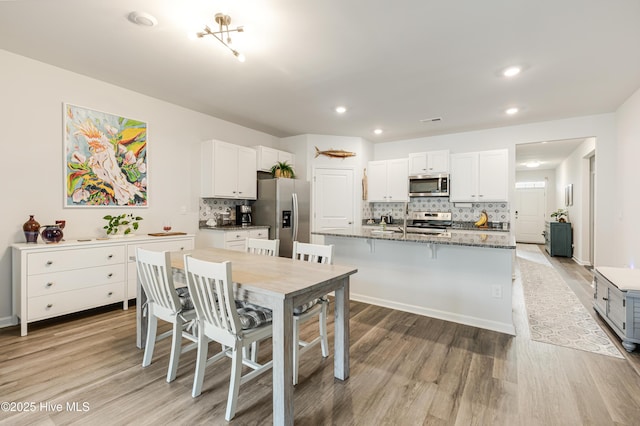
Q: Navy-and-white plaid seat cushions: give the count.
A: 3